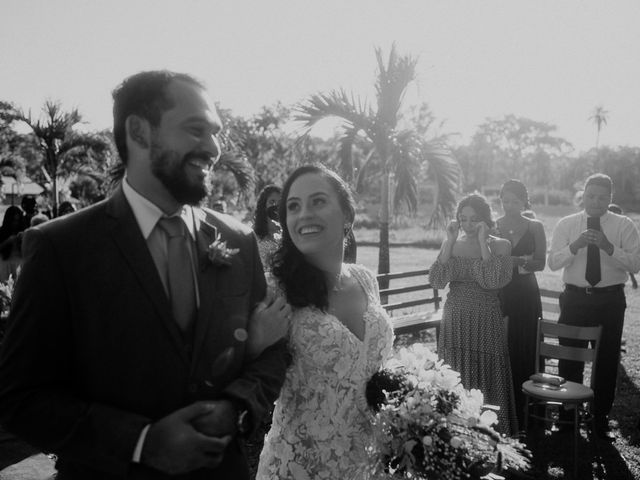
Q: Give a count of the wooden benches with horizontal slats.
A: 1